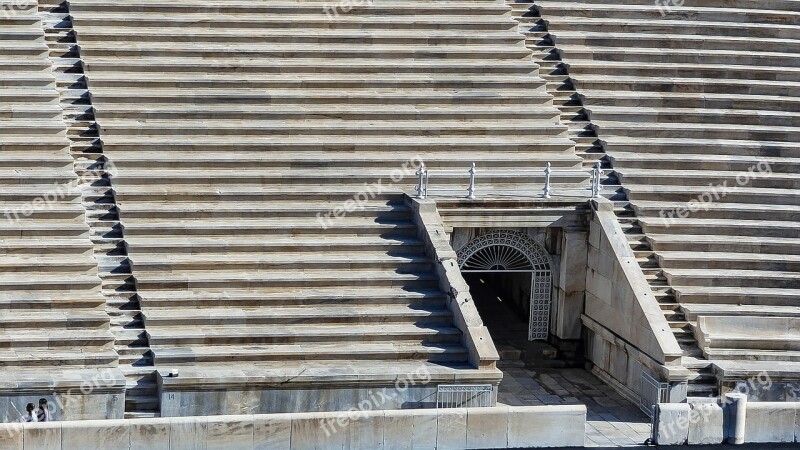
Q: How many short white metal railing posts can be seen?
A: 4